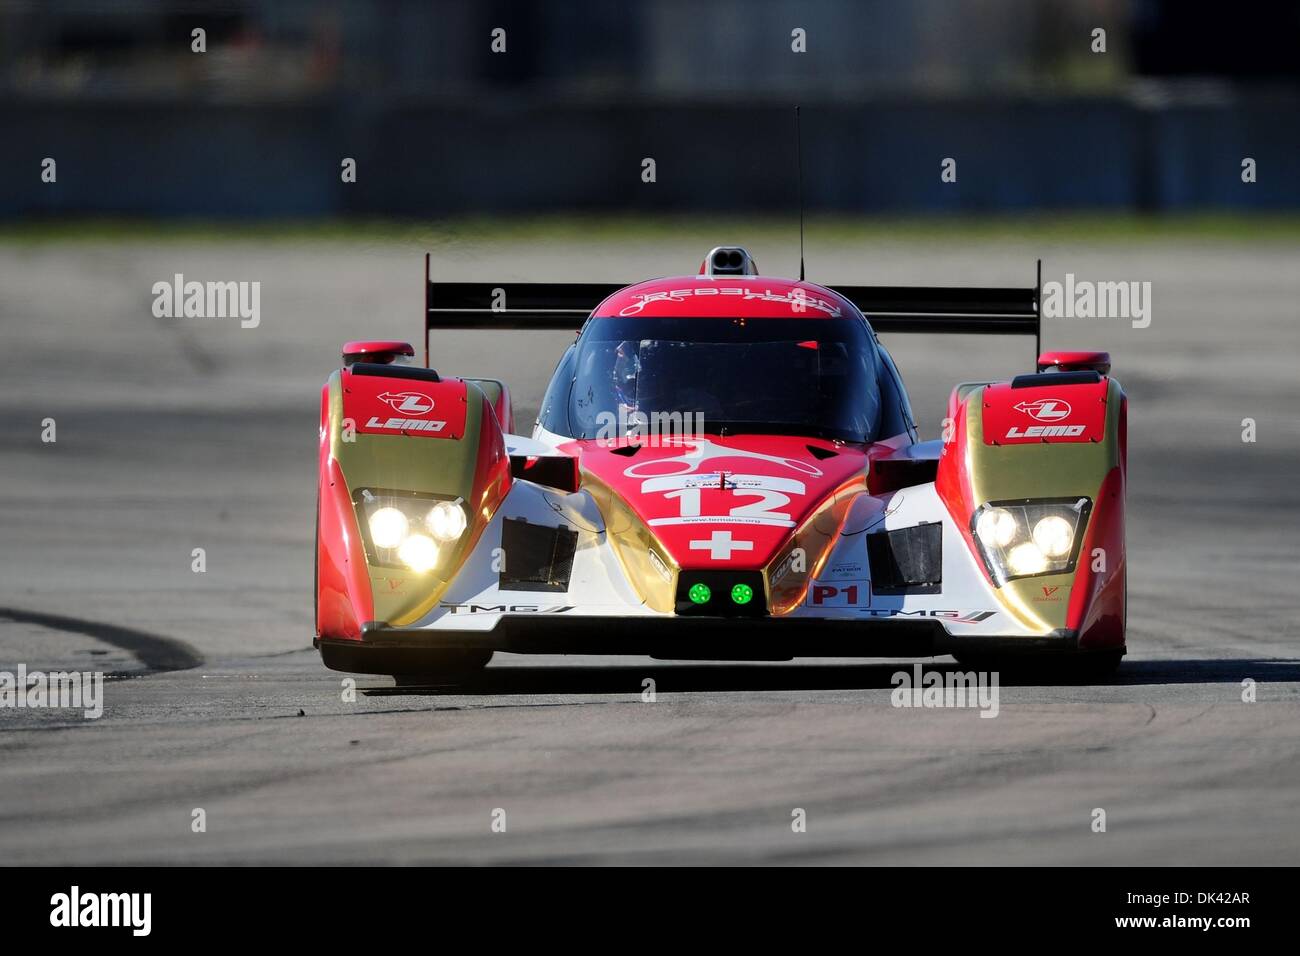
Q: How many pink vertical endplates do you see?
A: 0